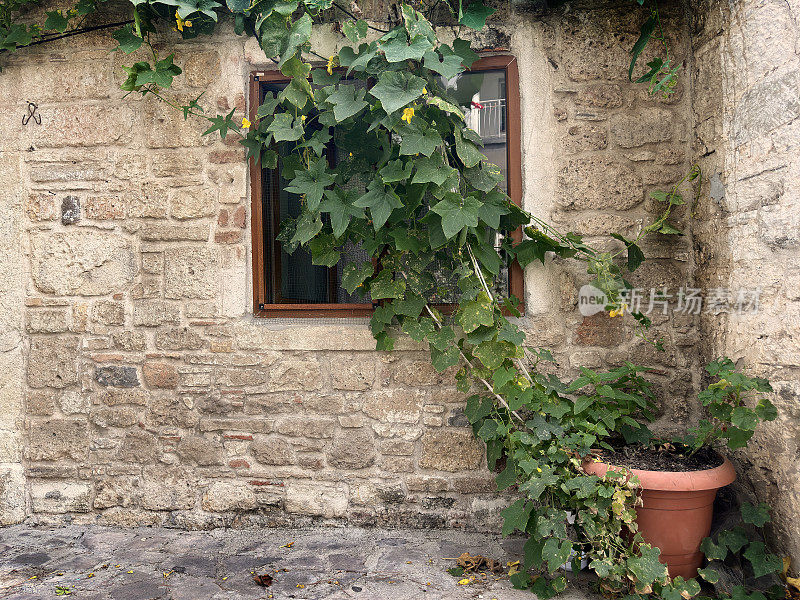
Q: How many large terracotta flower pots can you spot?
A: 1